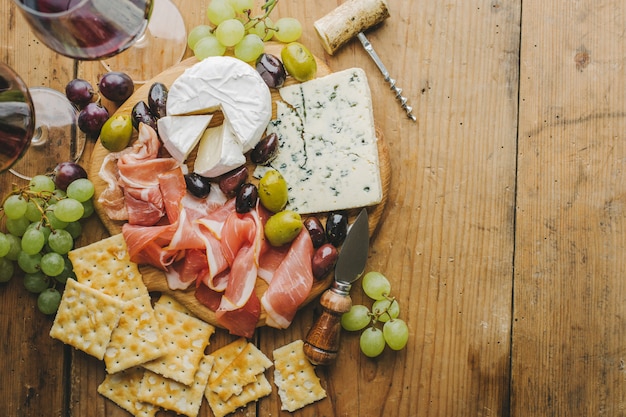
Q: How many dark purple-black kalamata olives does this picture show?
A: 10